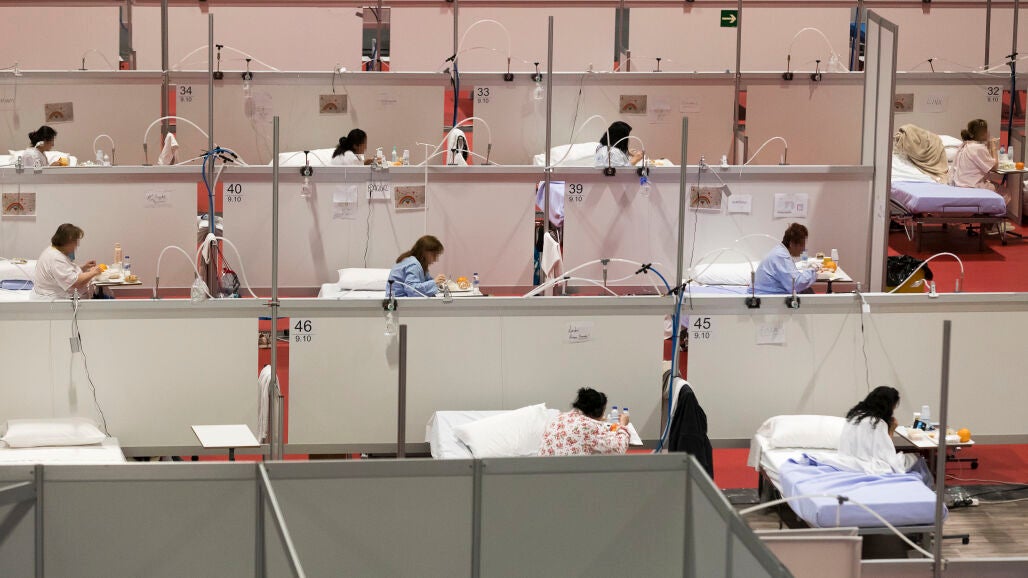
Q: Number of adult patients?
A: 9